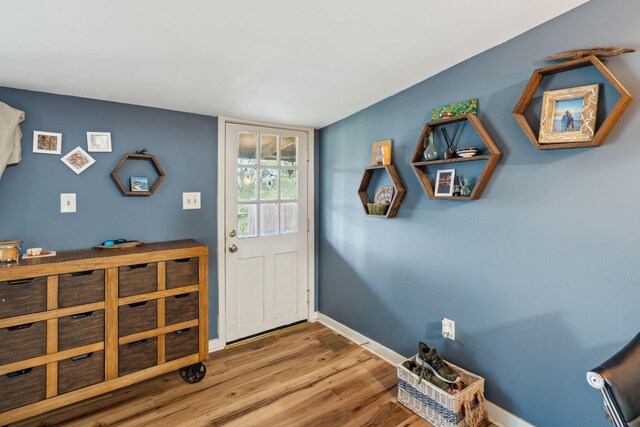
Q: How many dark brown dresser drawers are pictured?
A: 12